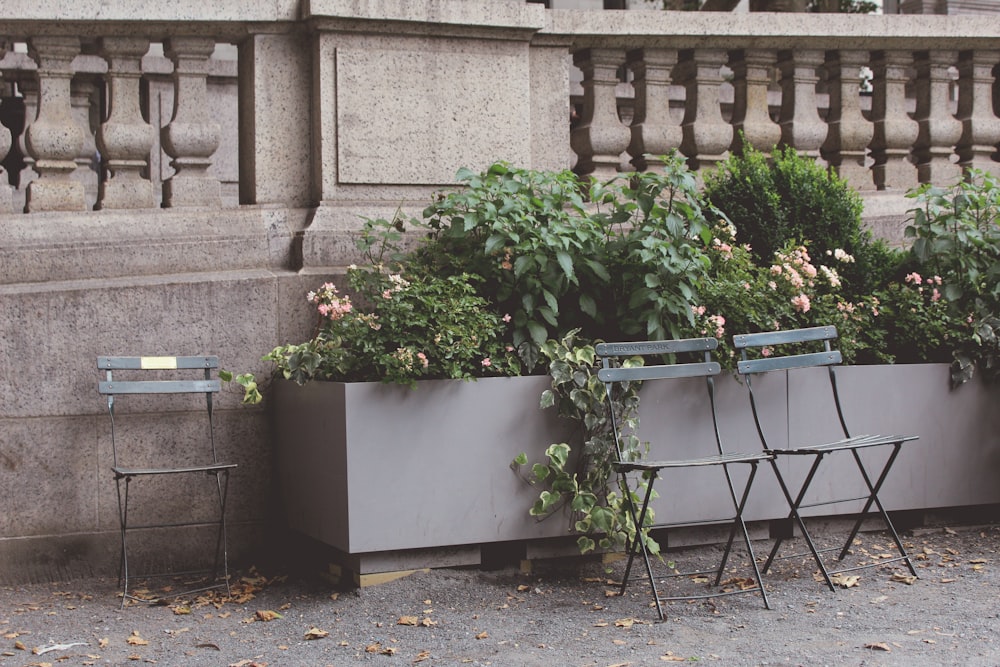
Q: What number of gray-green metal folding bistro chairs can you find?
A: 3